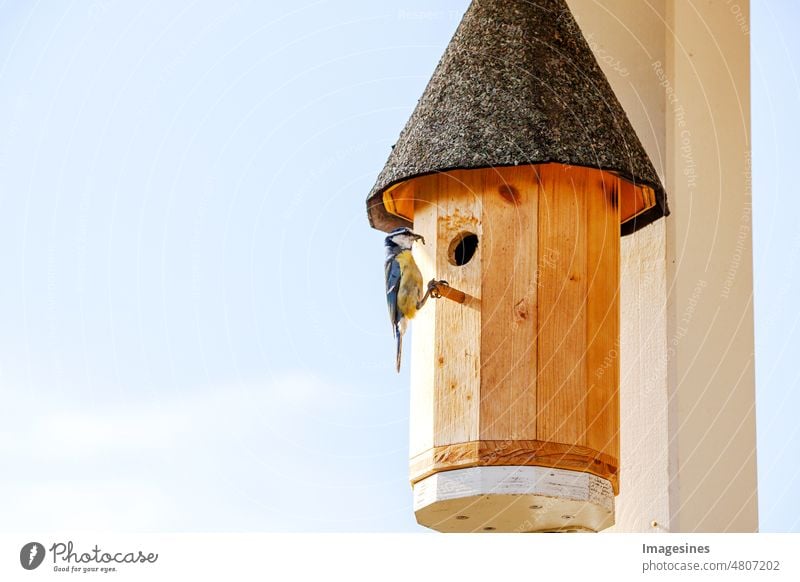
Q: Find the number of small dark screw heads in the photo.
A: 4